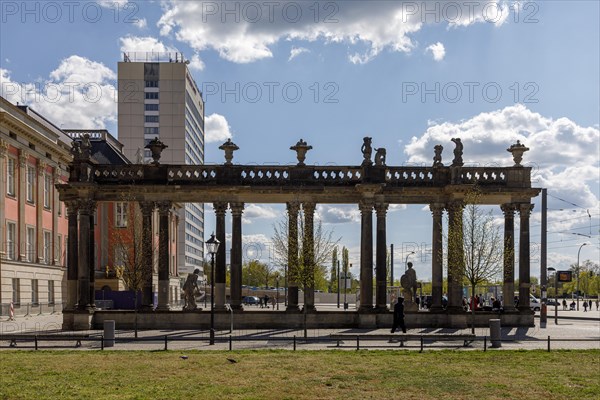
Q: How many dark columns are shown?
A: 15